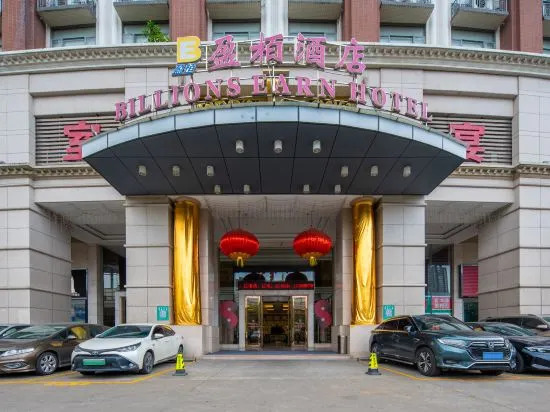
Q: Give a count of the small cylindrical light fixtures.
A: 13